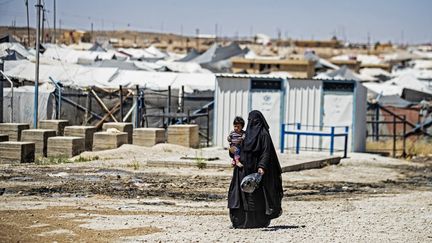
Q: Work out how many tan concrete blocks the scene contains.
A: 11